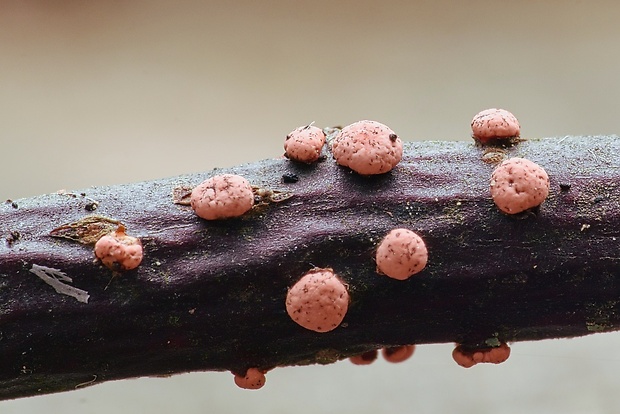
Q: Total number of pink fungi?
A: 12